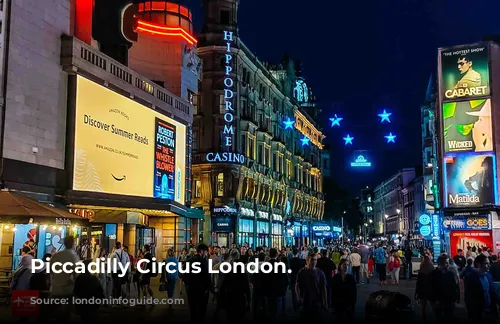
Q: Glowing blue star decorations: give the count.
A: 6